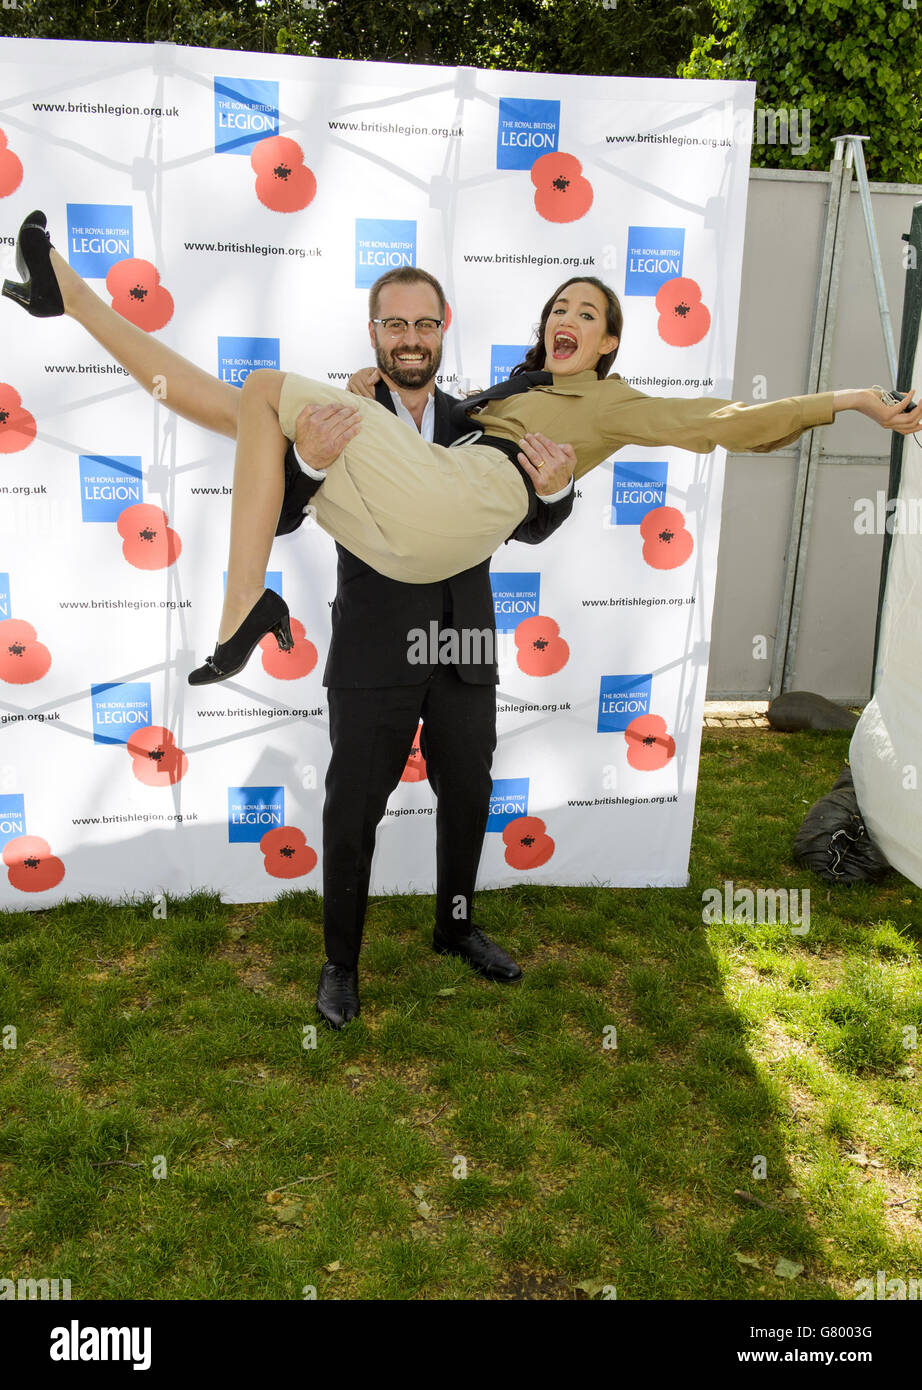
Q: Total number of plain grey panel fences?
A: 2